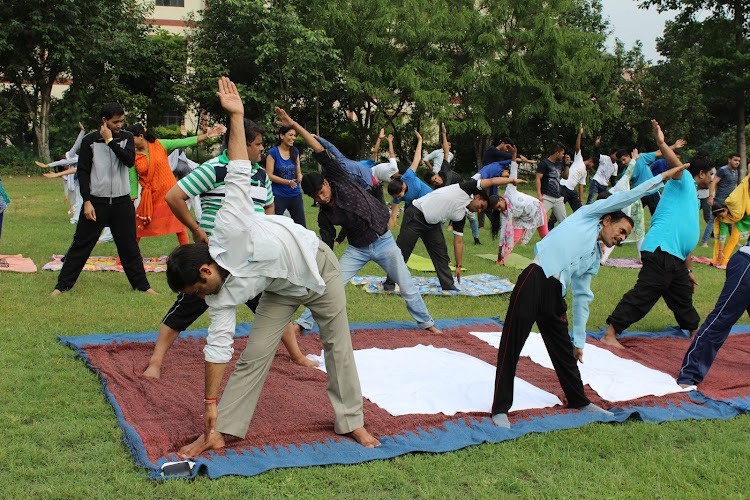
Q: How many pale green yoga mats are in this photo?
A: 2